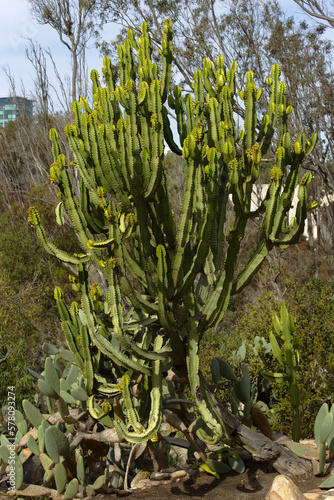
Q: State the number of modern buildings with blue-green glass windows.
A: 1